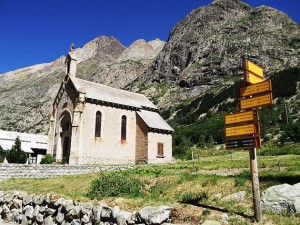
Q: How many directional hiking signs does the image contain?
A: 7